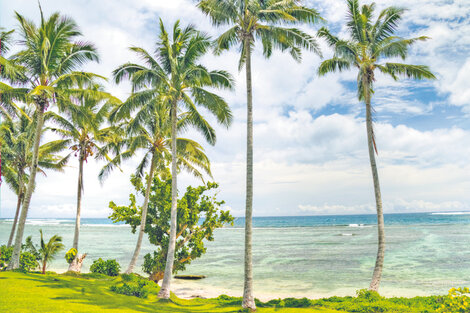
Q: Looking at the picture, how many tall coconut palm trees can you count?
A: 7